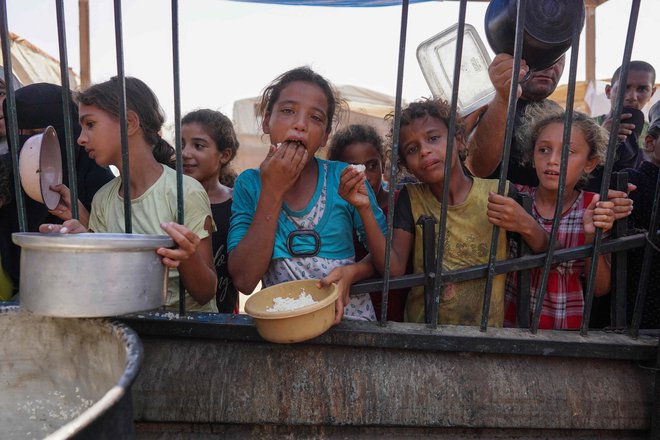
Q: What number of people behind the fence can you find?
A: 11